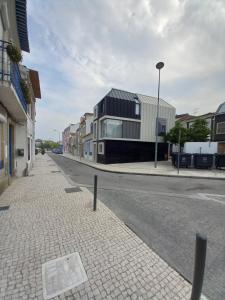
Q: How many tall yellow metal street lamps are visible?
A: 0